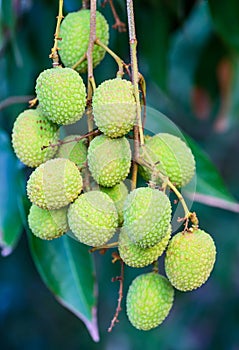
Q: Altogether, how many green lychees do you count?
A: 15